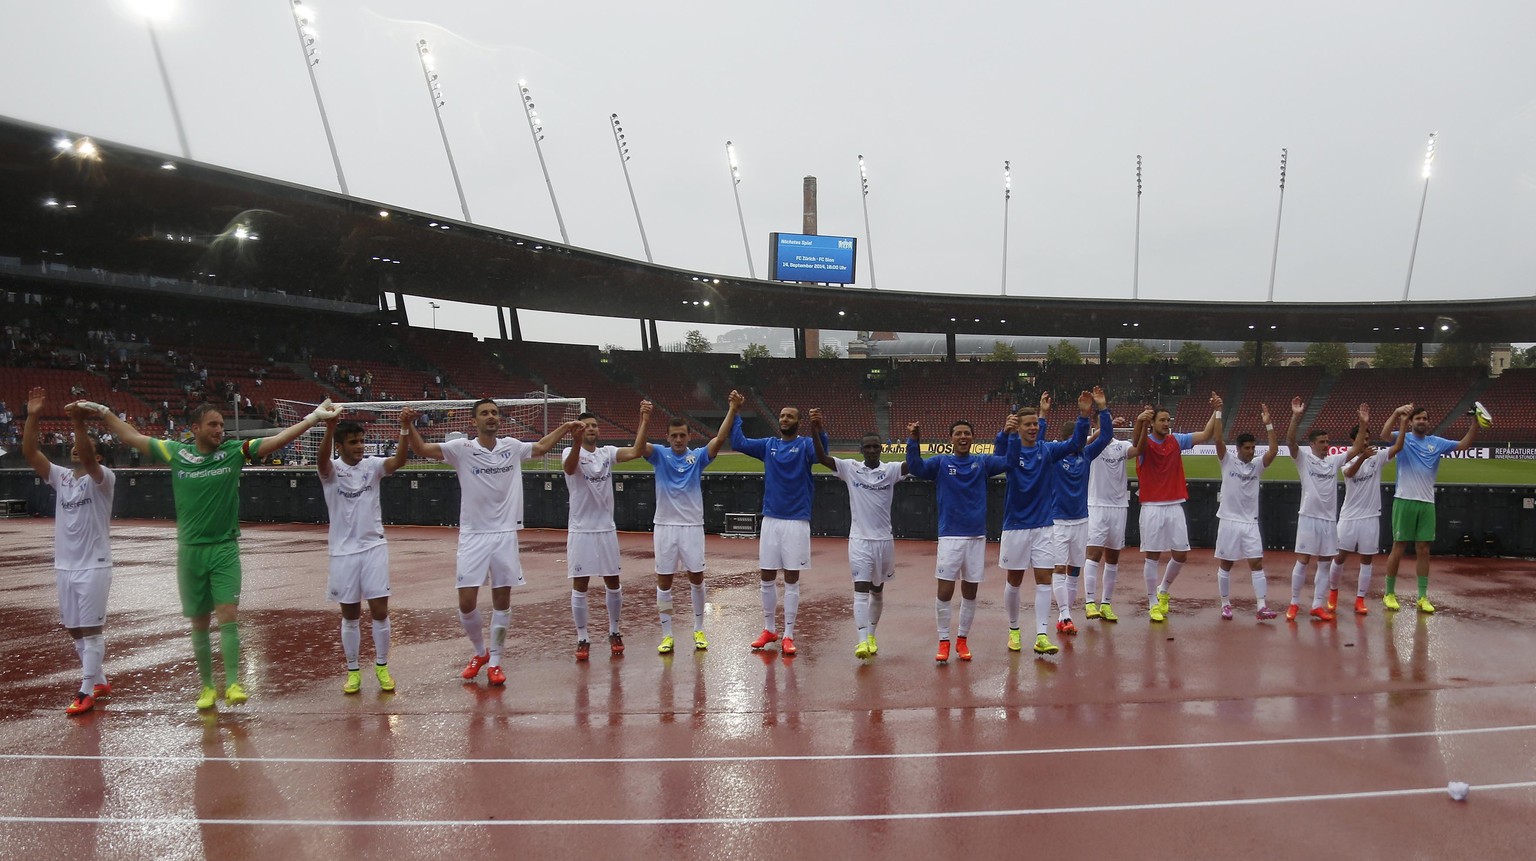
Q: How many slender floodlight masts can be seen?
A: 11